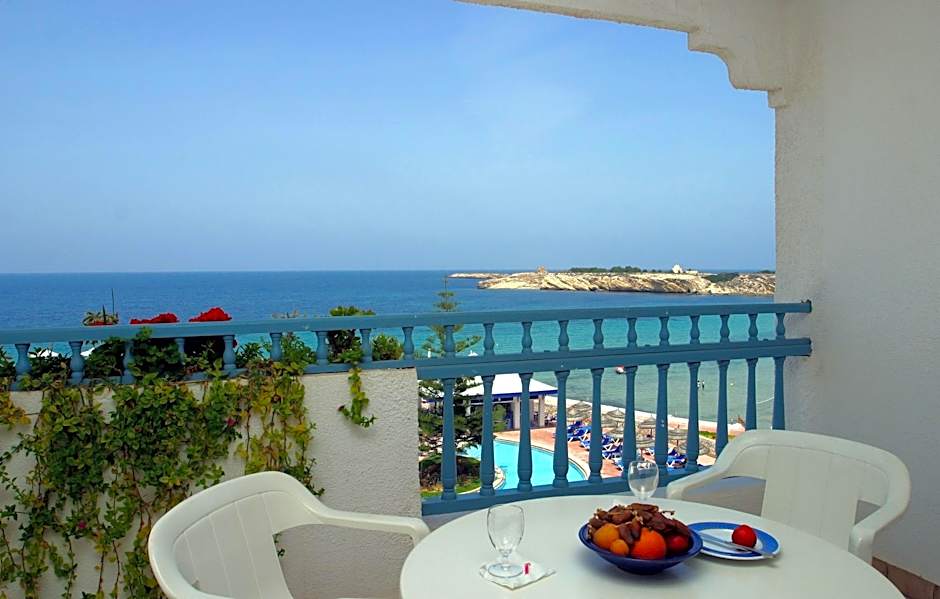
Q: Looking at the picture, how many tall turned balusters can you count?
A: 11